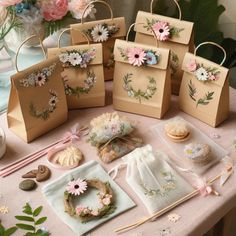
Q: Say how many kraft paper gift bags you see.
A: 6